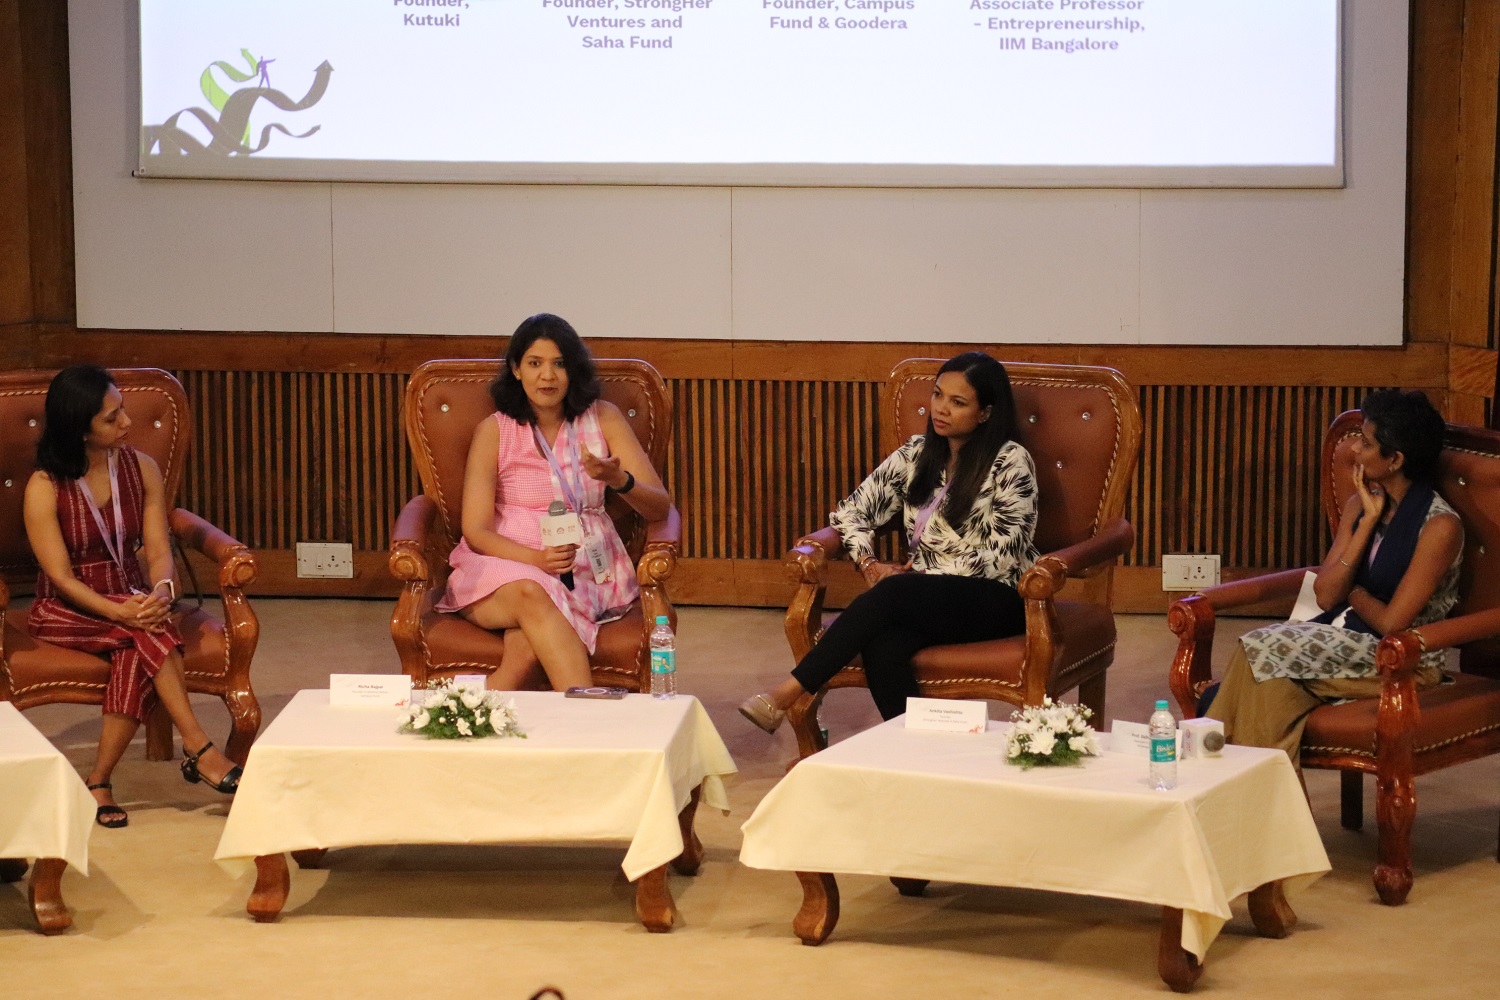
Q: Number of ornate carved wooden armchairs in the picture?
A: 4